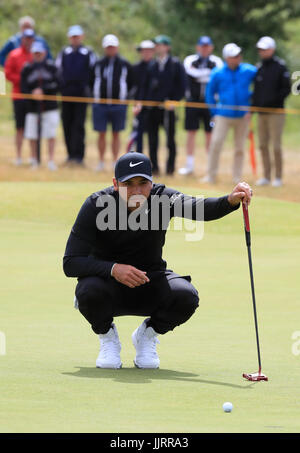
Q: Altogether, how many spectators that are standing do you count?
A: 10